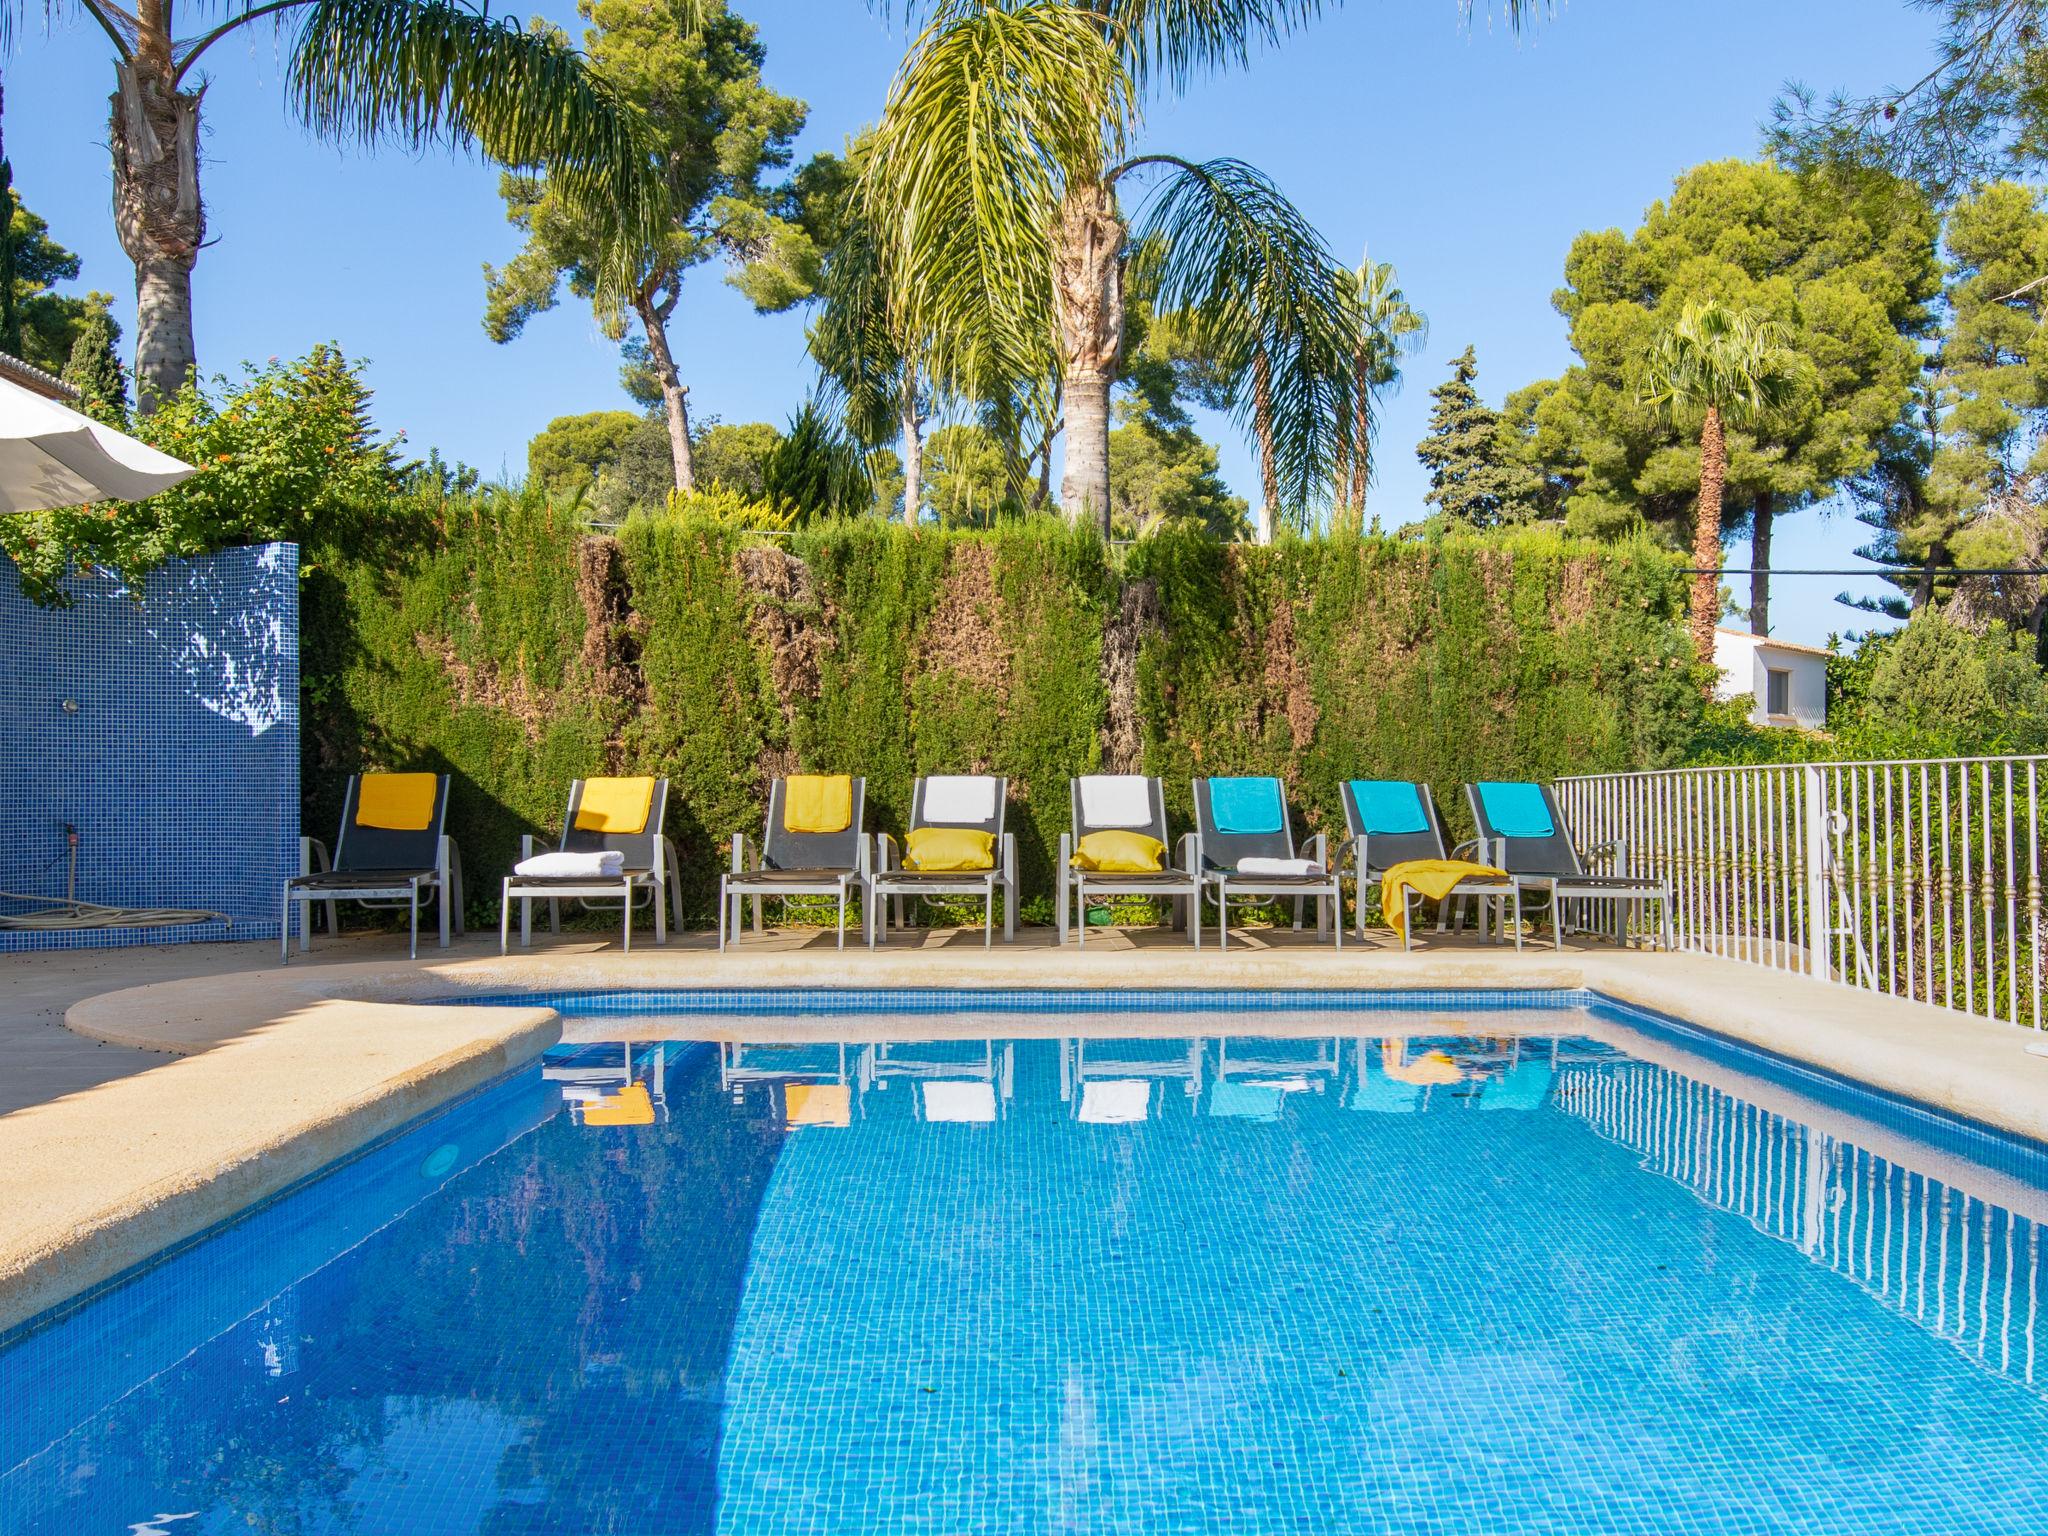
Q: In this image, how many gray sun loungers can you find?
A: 8